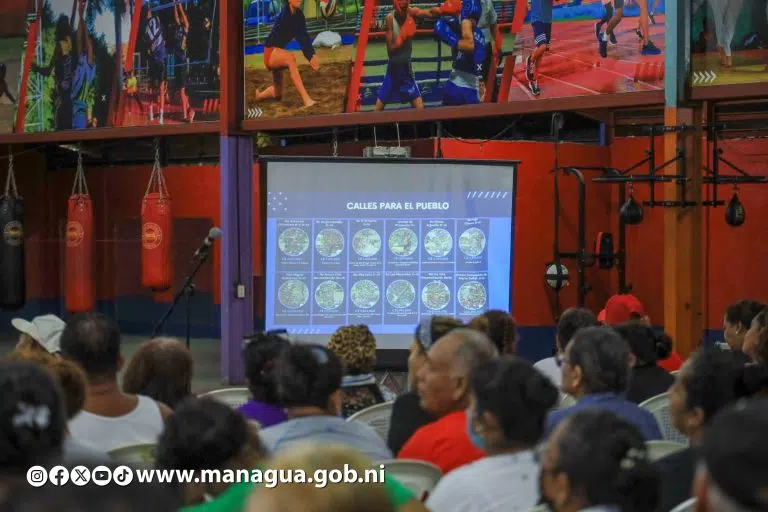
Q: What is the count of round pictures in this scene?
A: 12